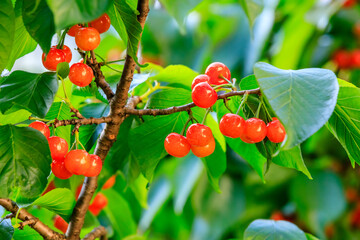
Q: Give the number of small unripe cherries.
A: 0